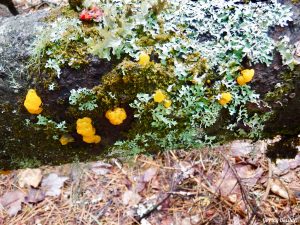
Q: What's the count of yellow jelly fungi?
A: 8